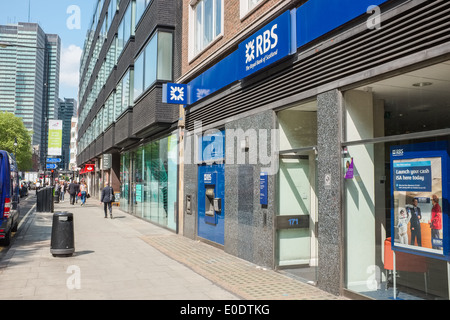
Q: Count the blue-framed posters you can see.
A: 1